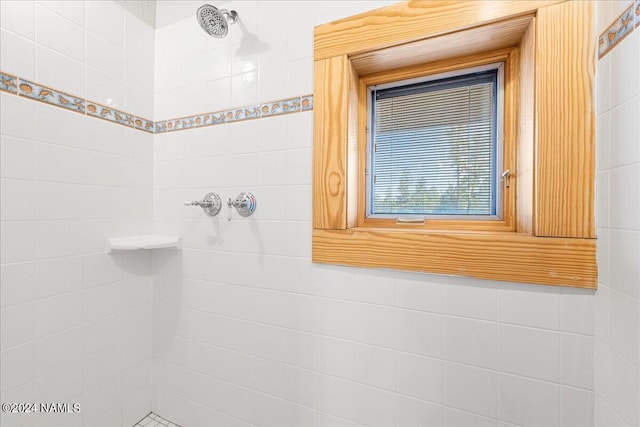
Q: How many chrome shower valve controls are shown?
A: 2